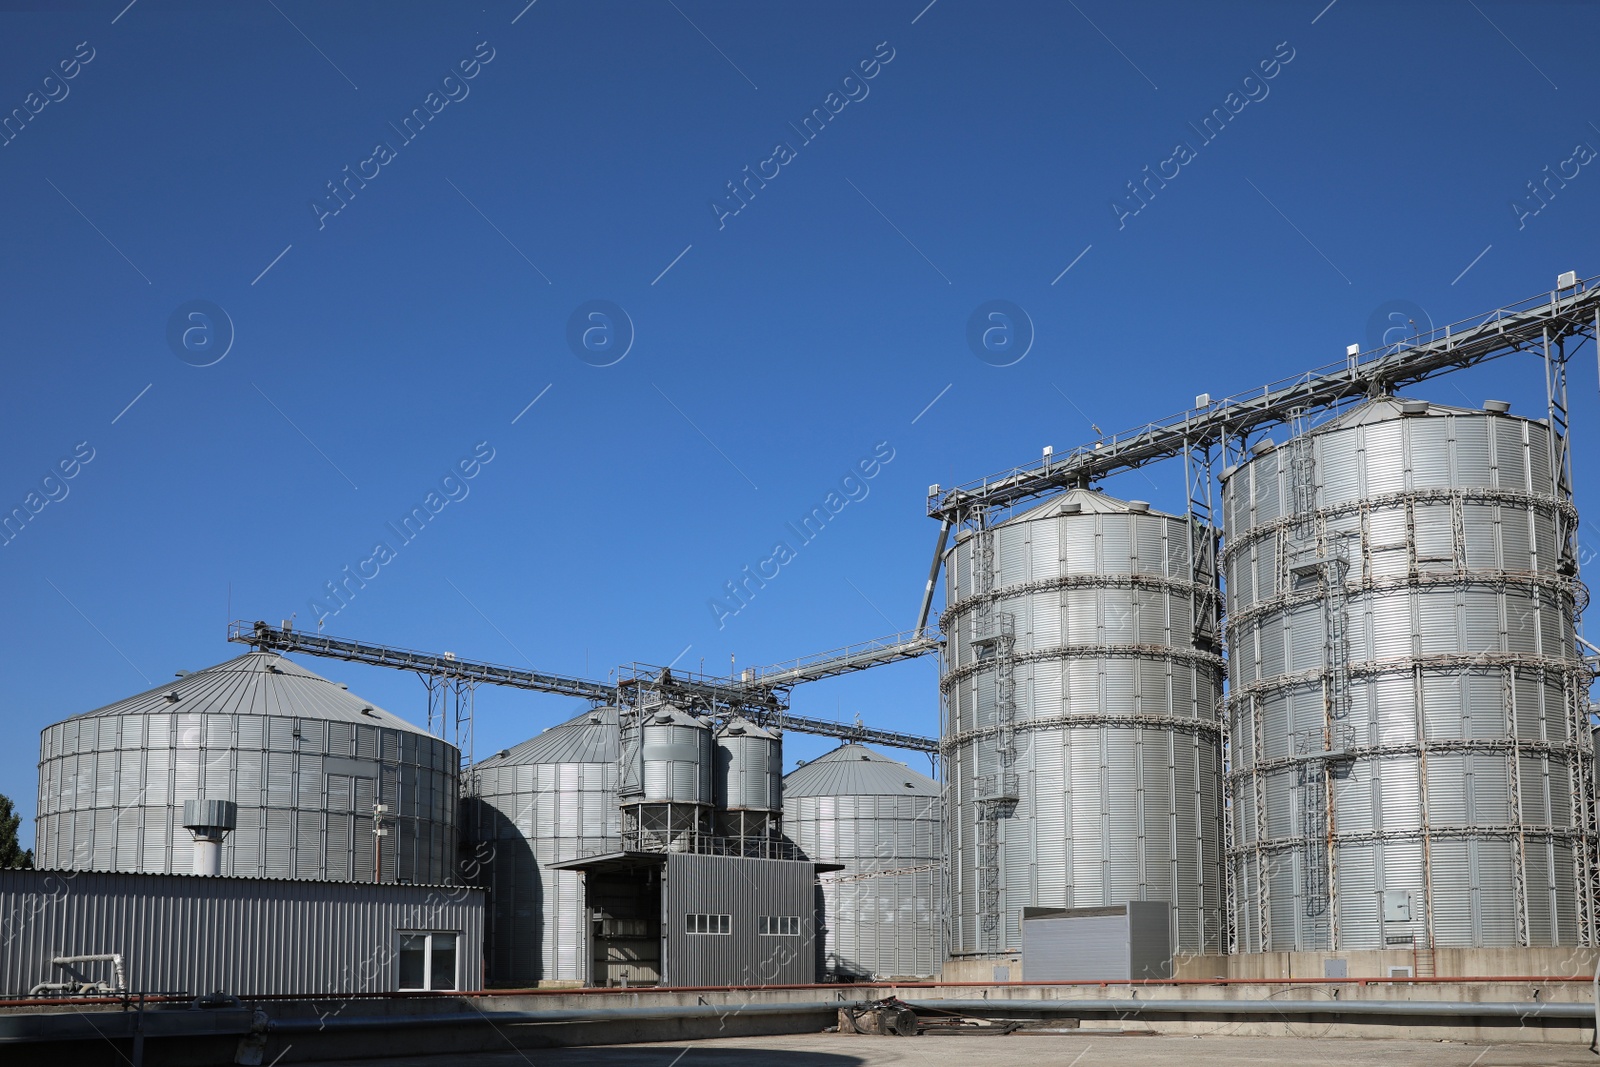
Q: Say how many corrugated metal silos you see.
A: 7